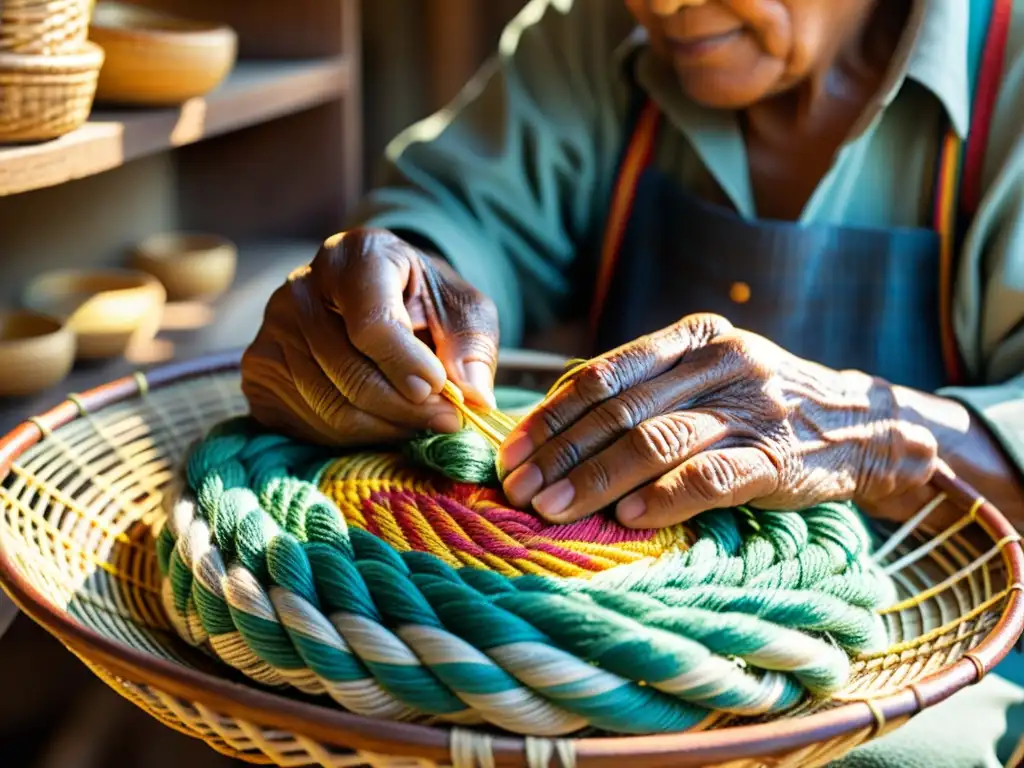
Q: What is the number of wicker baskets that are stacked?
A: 2